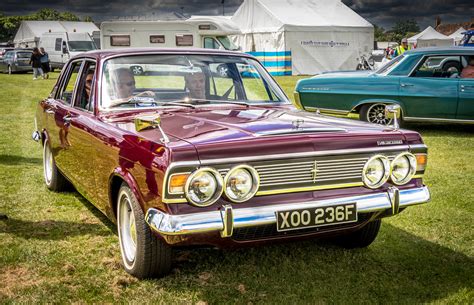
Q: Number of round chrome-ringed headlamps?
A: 4